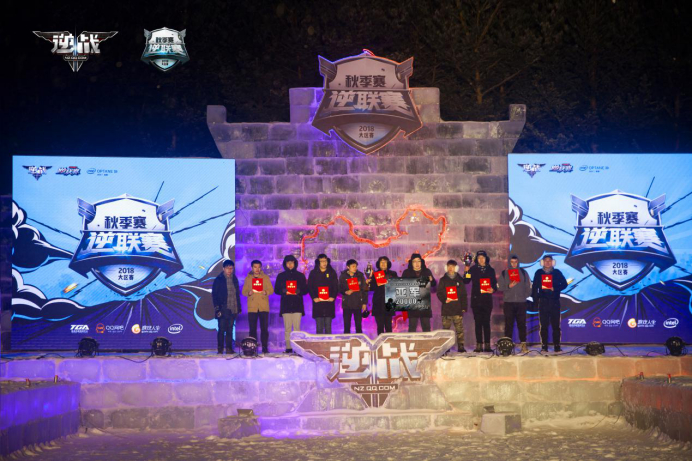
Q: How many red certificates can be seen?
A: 9